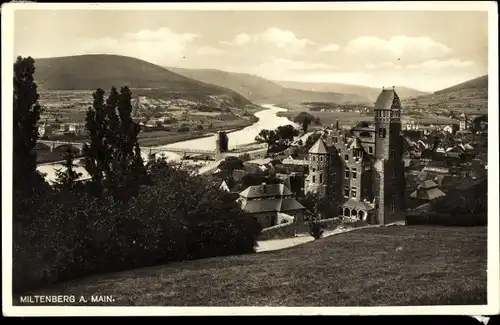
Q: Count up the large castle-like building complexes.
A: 1